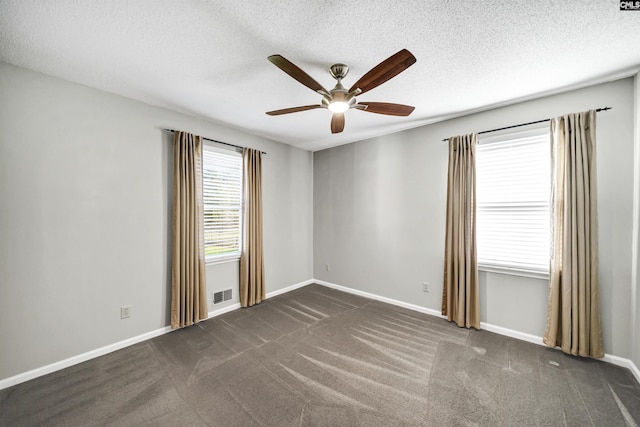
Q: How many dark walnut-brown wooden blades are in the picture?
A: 5